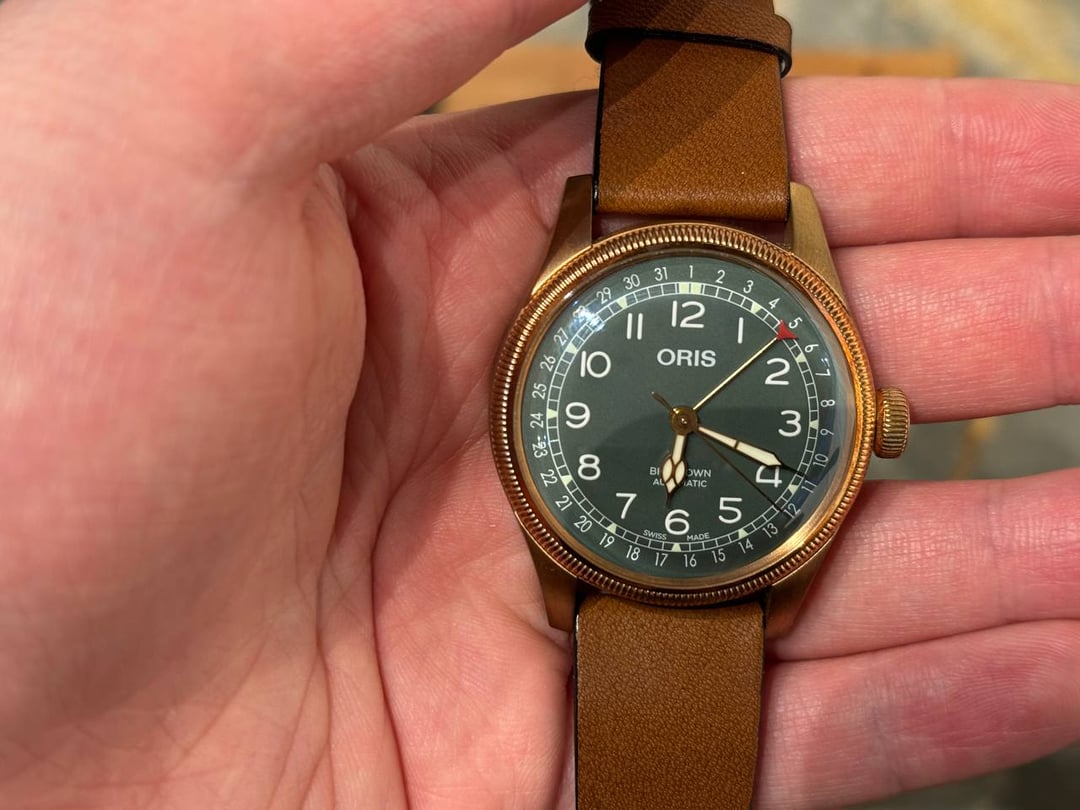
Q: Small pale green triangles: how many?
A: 11